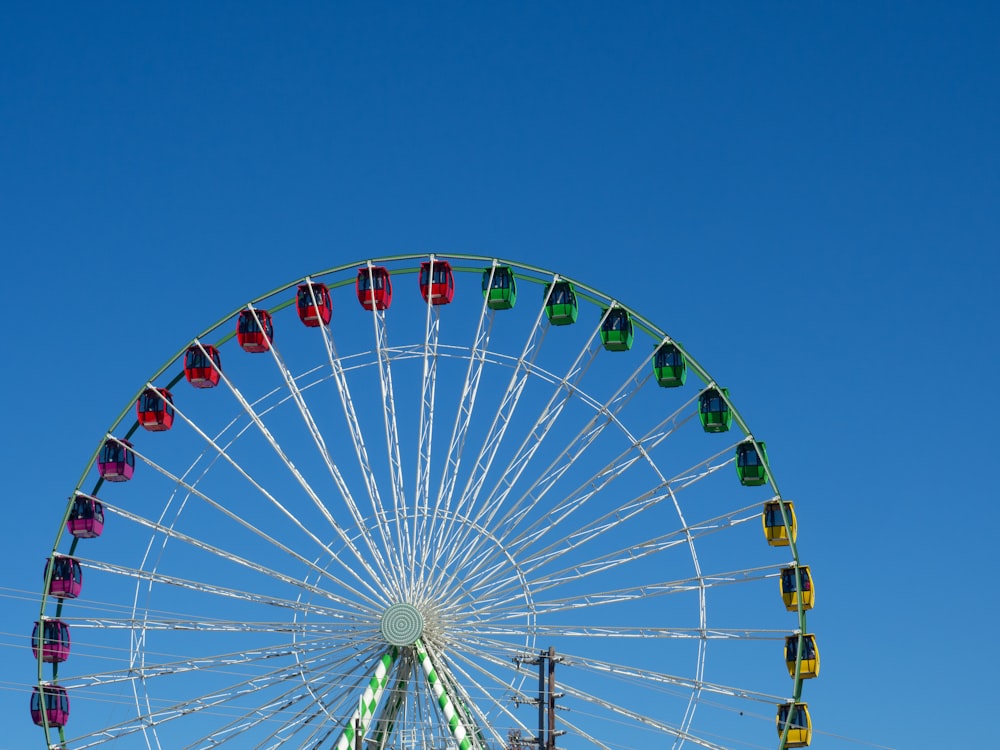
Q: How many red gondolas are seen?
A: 6